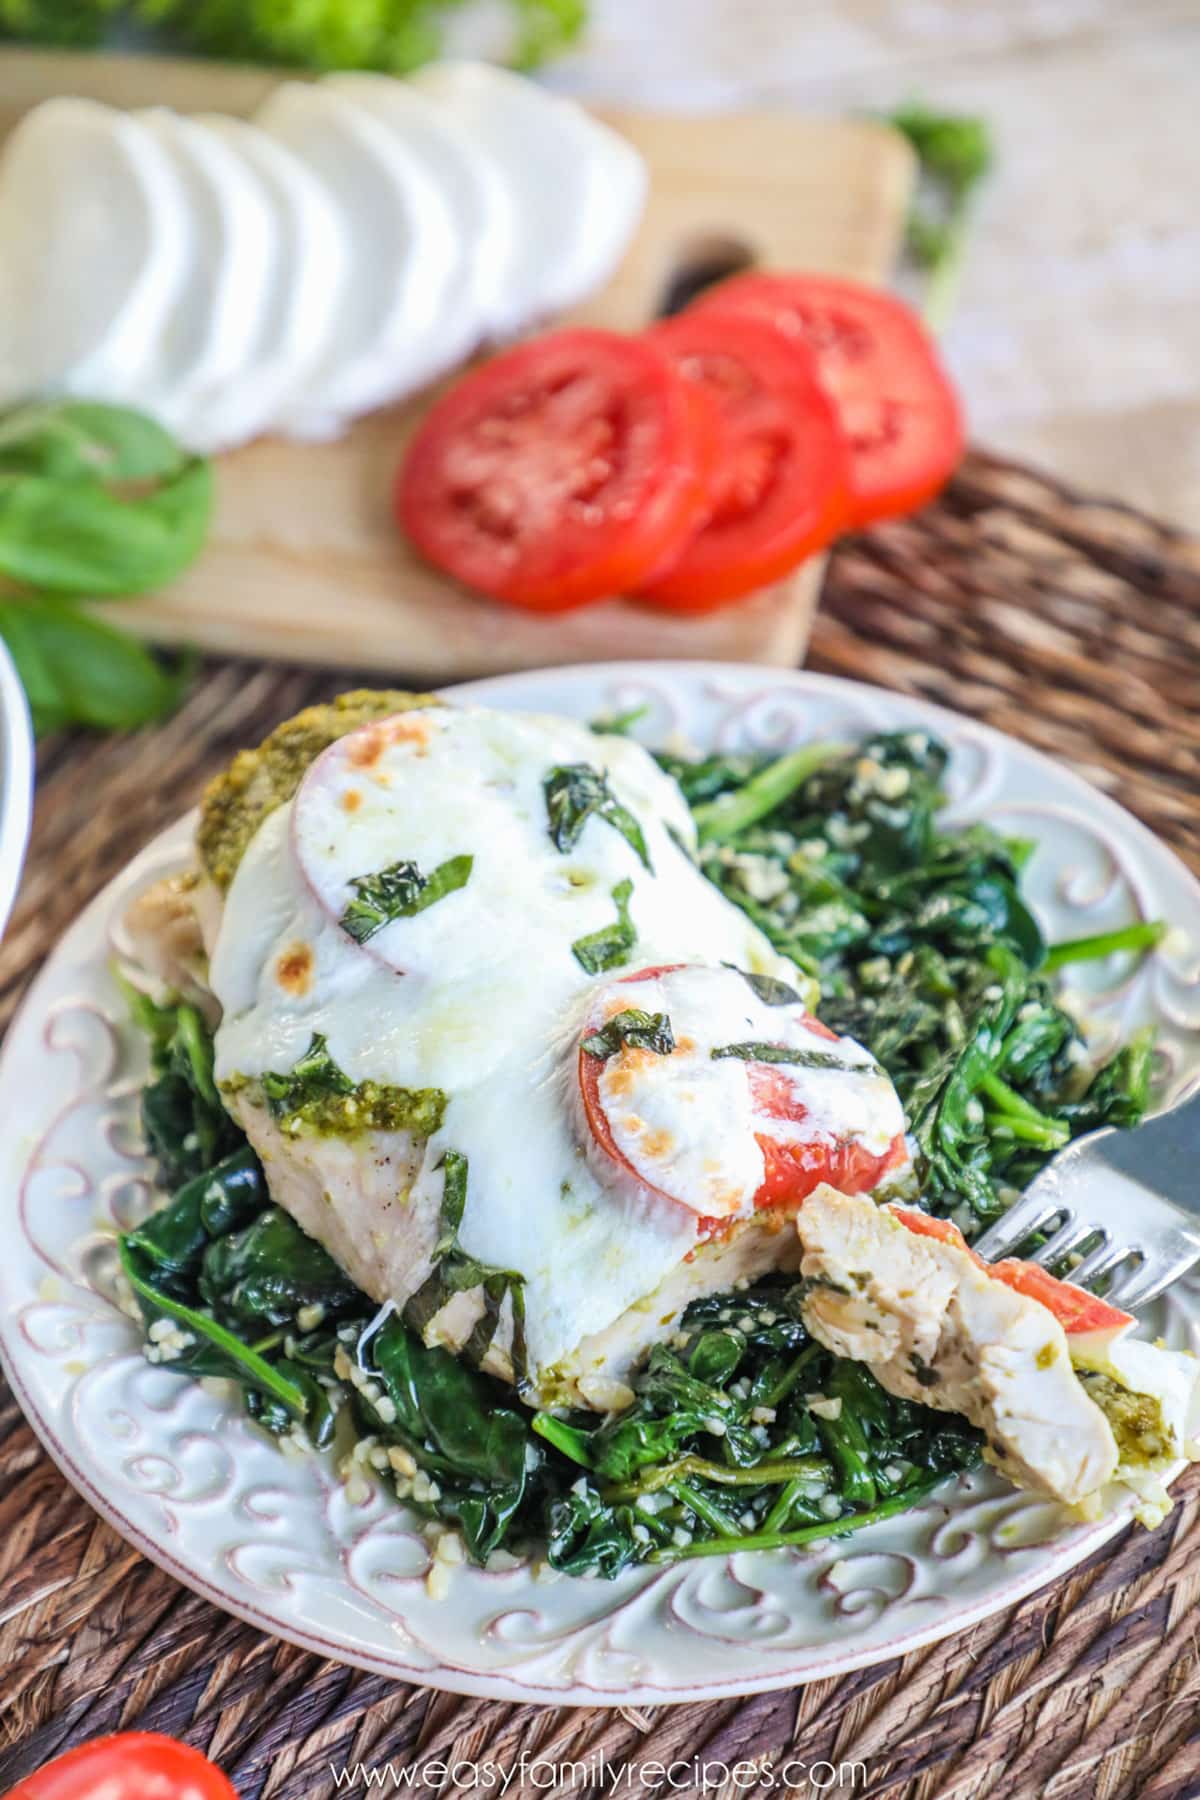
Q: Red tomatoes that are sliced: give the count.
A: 3